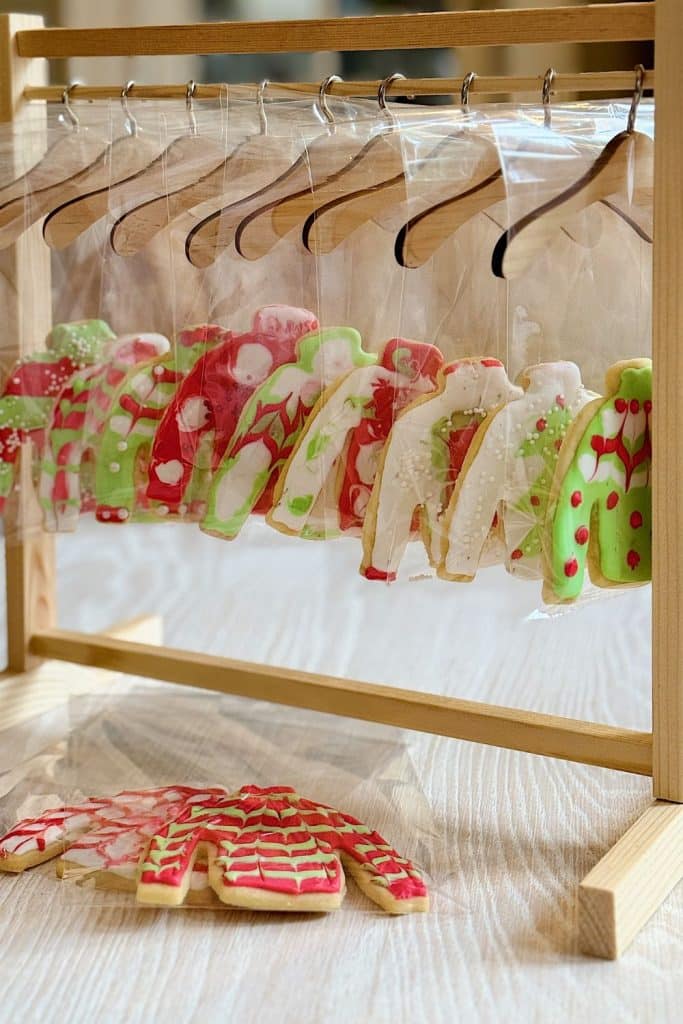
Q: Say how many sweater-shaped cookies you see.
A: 11